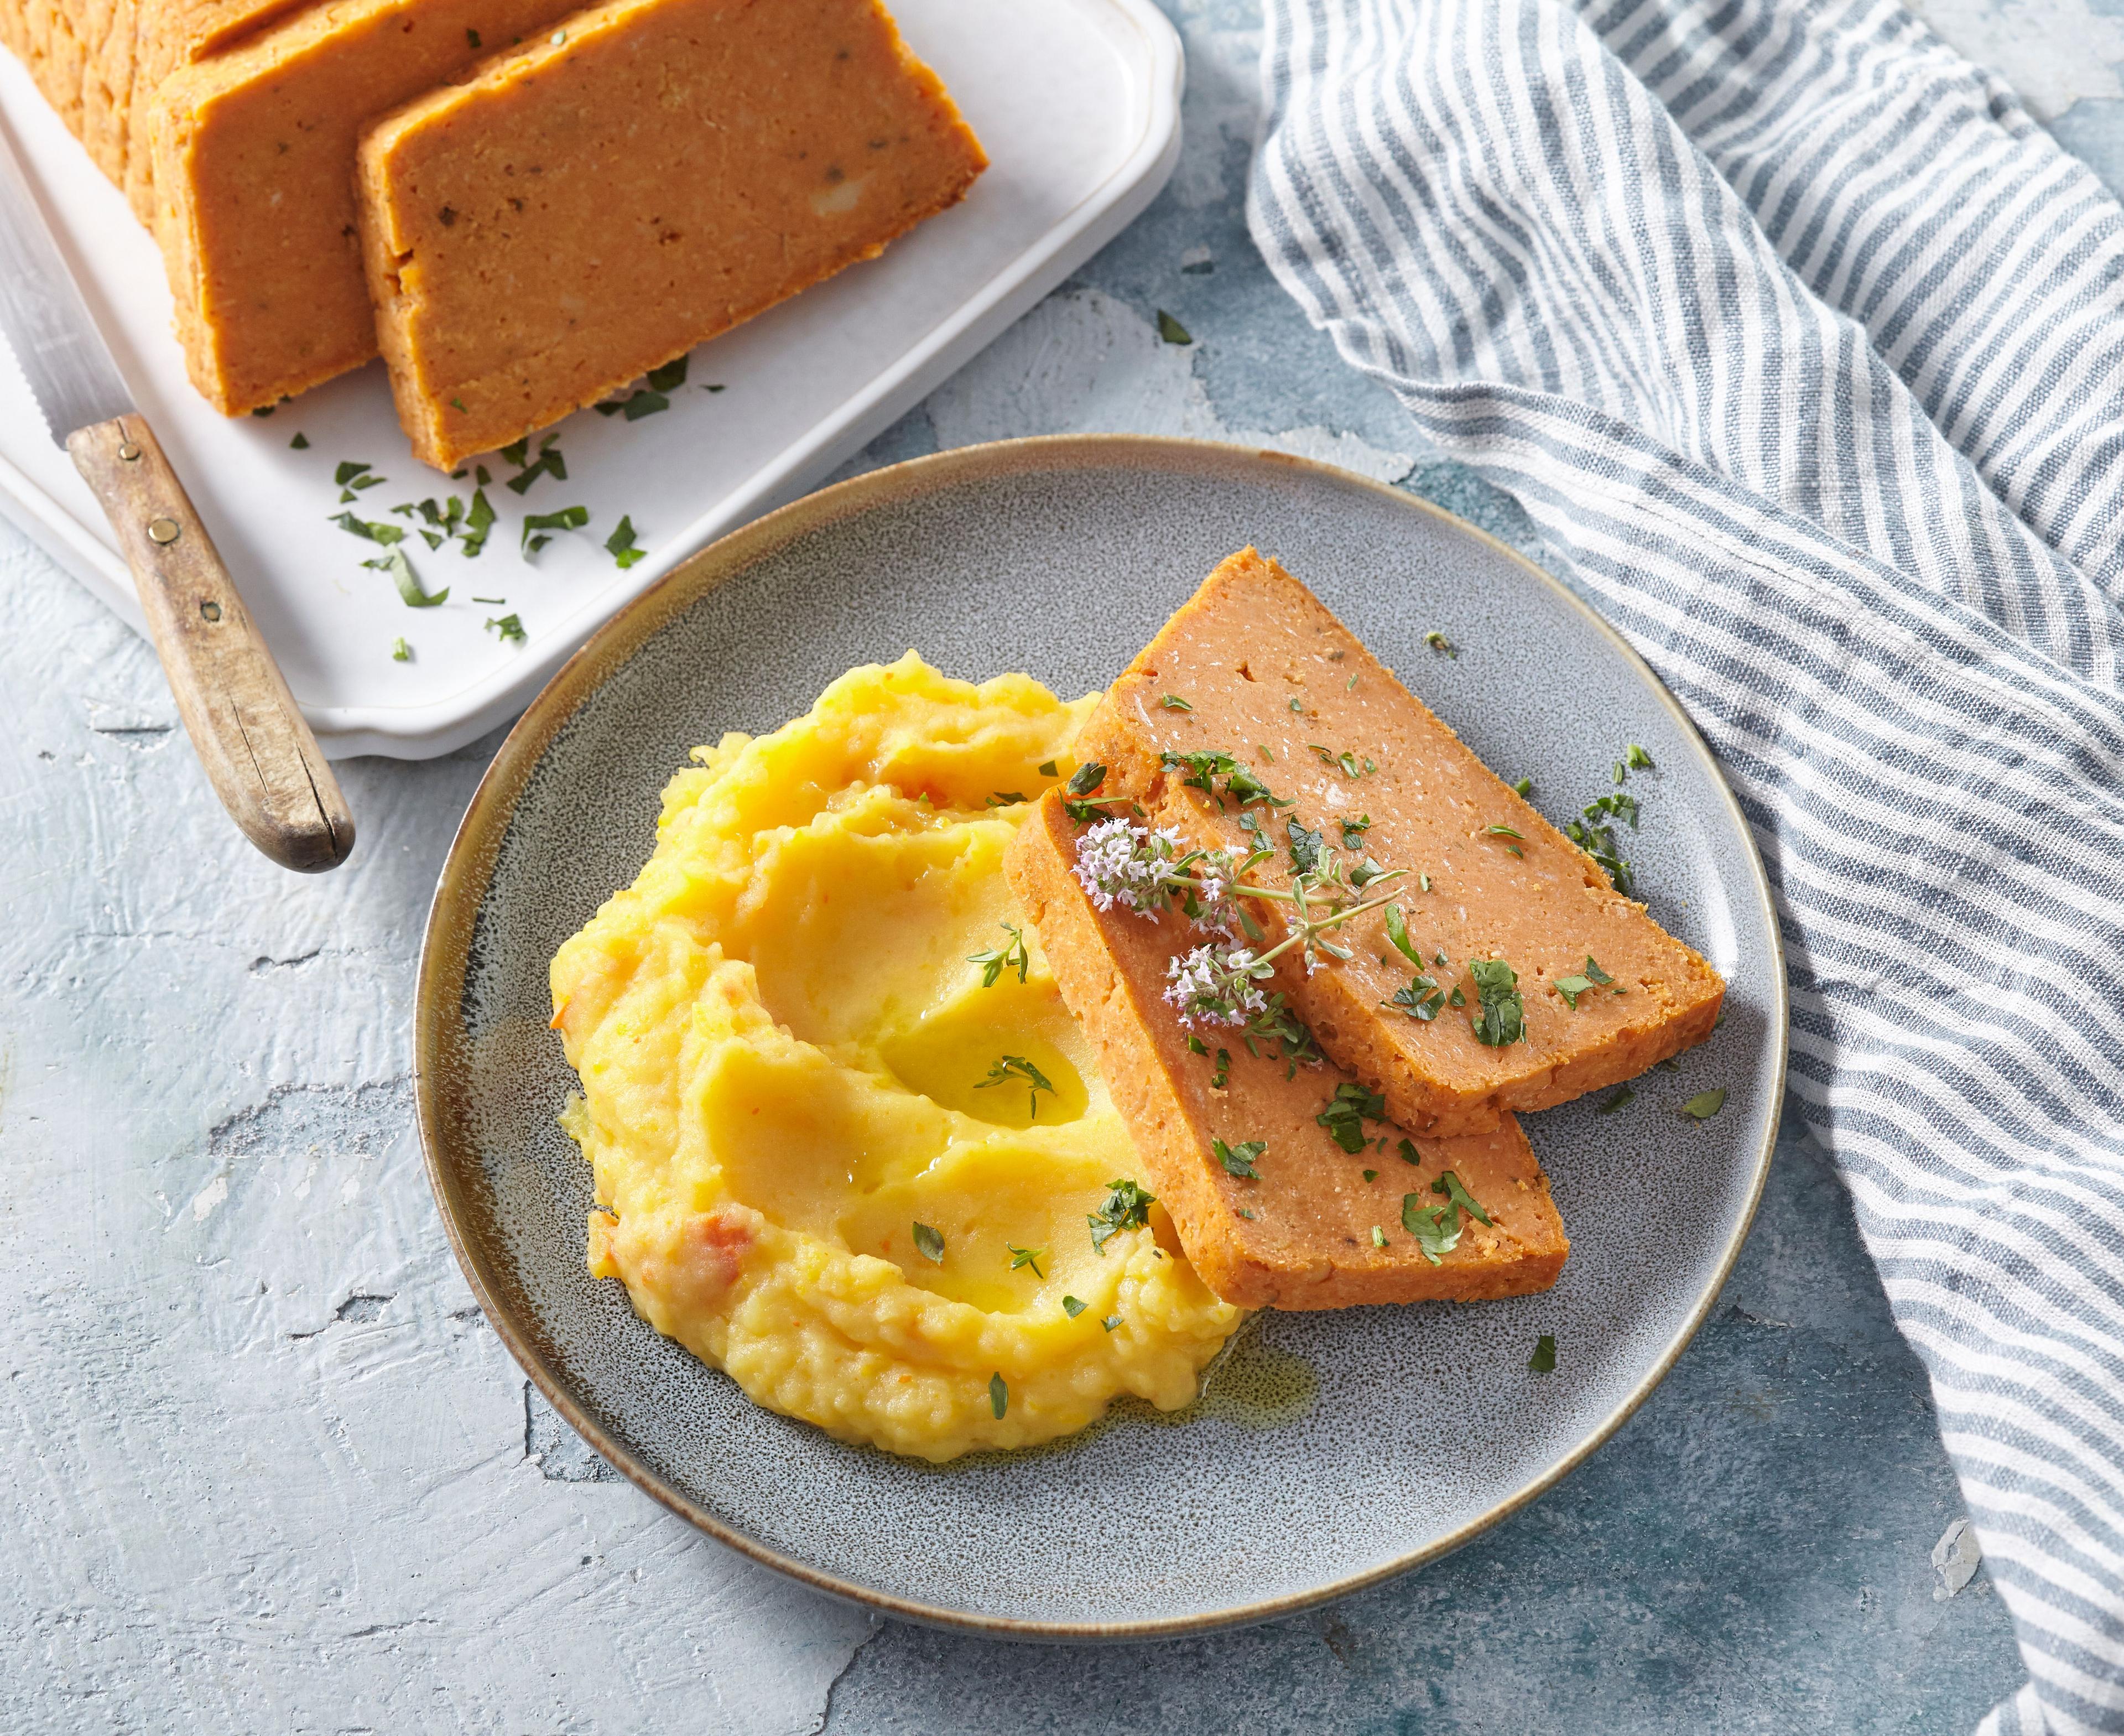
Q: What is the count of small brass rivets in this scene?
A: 3